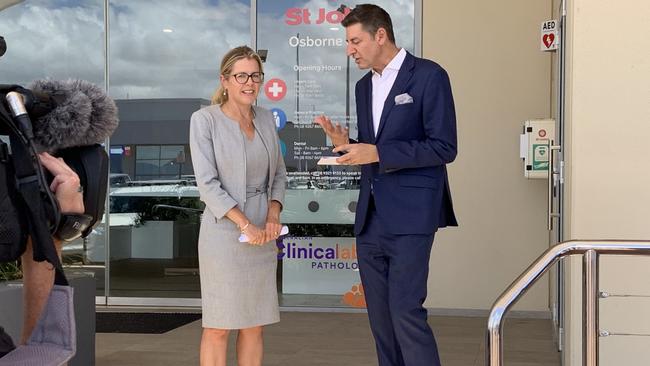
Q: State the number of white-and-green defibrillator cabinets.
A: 1